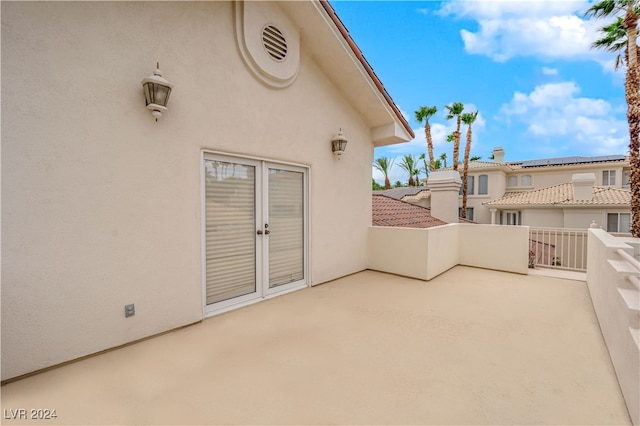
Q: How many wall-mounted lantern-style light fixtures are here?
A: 2